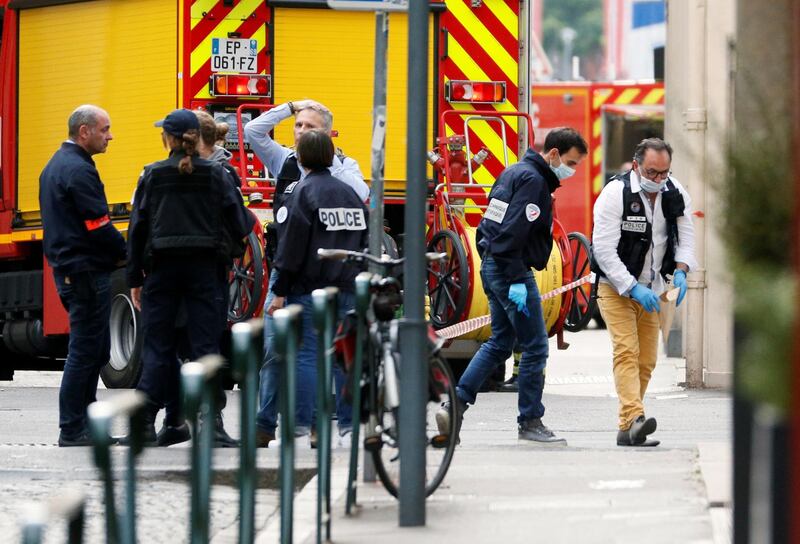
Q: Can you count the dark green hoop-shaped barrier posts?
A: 7